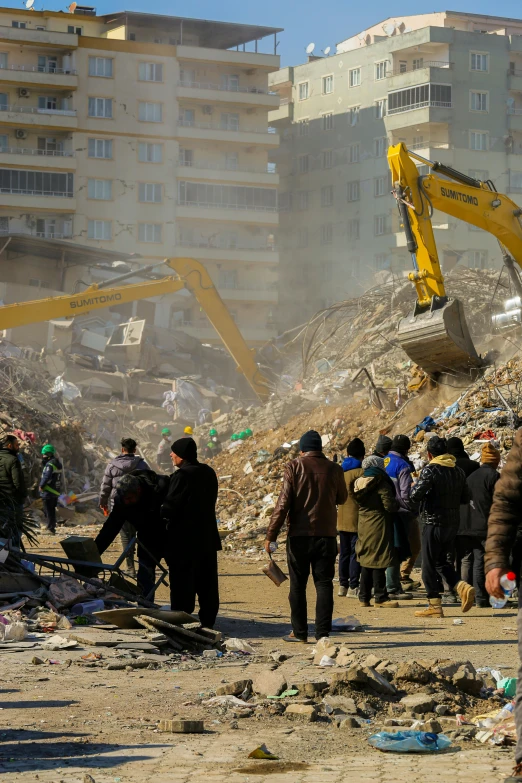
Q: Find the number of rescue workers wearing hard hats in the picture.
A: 7